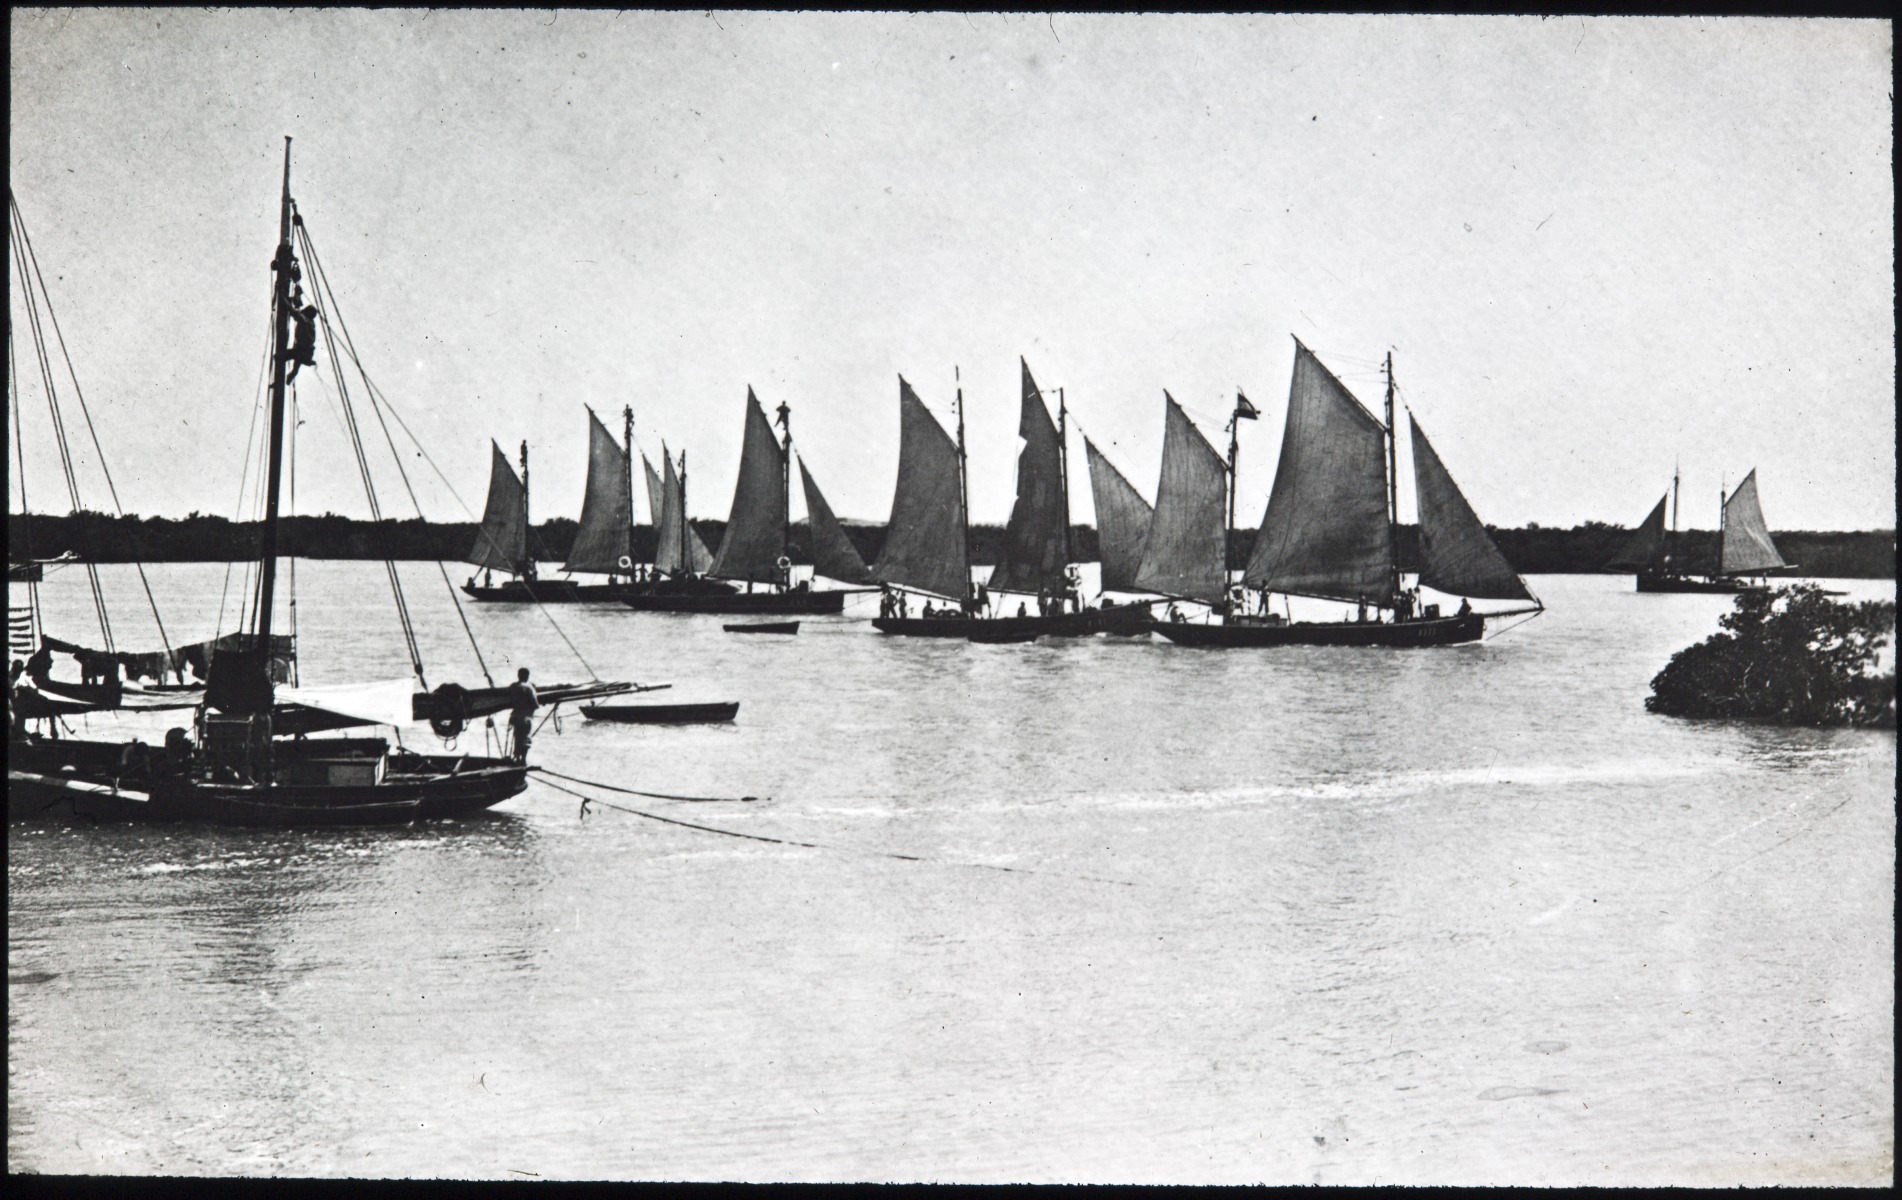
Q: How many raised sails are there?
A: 14